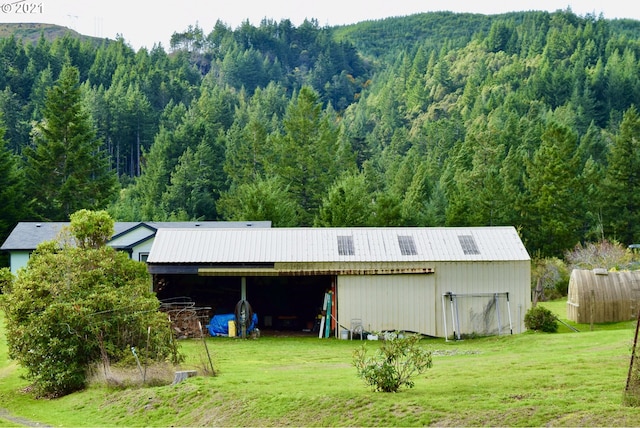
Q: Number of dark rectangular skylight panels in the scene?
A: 3